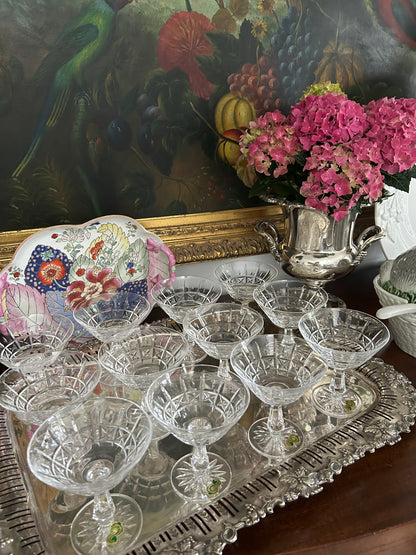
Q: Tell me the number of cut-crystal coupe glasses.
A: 12